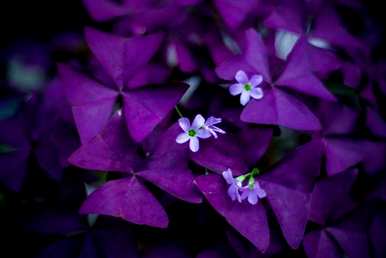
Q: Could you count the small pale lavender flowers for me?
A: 5